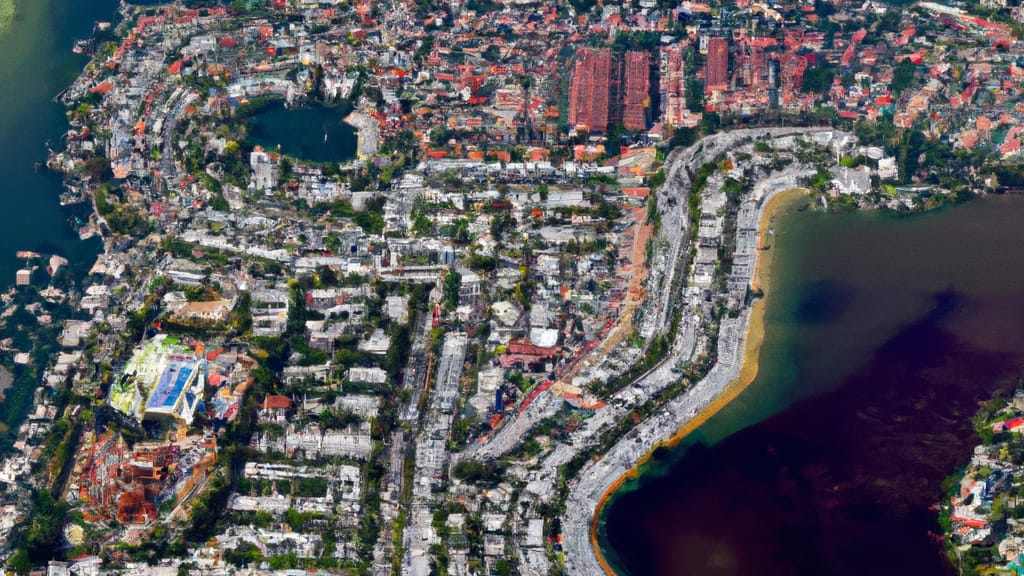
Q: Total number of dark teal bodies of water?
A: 2